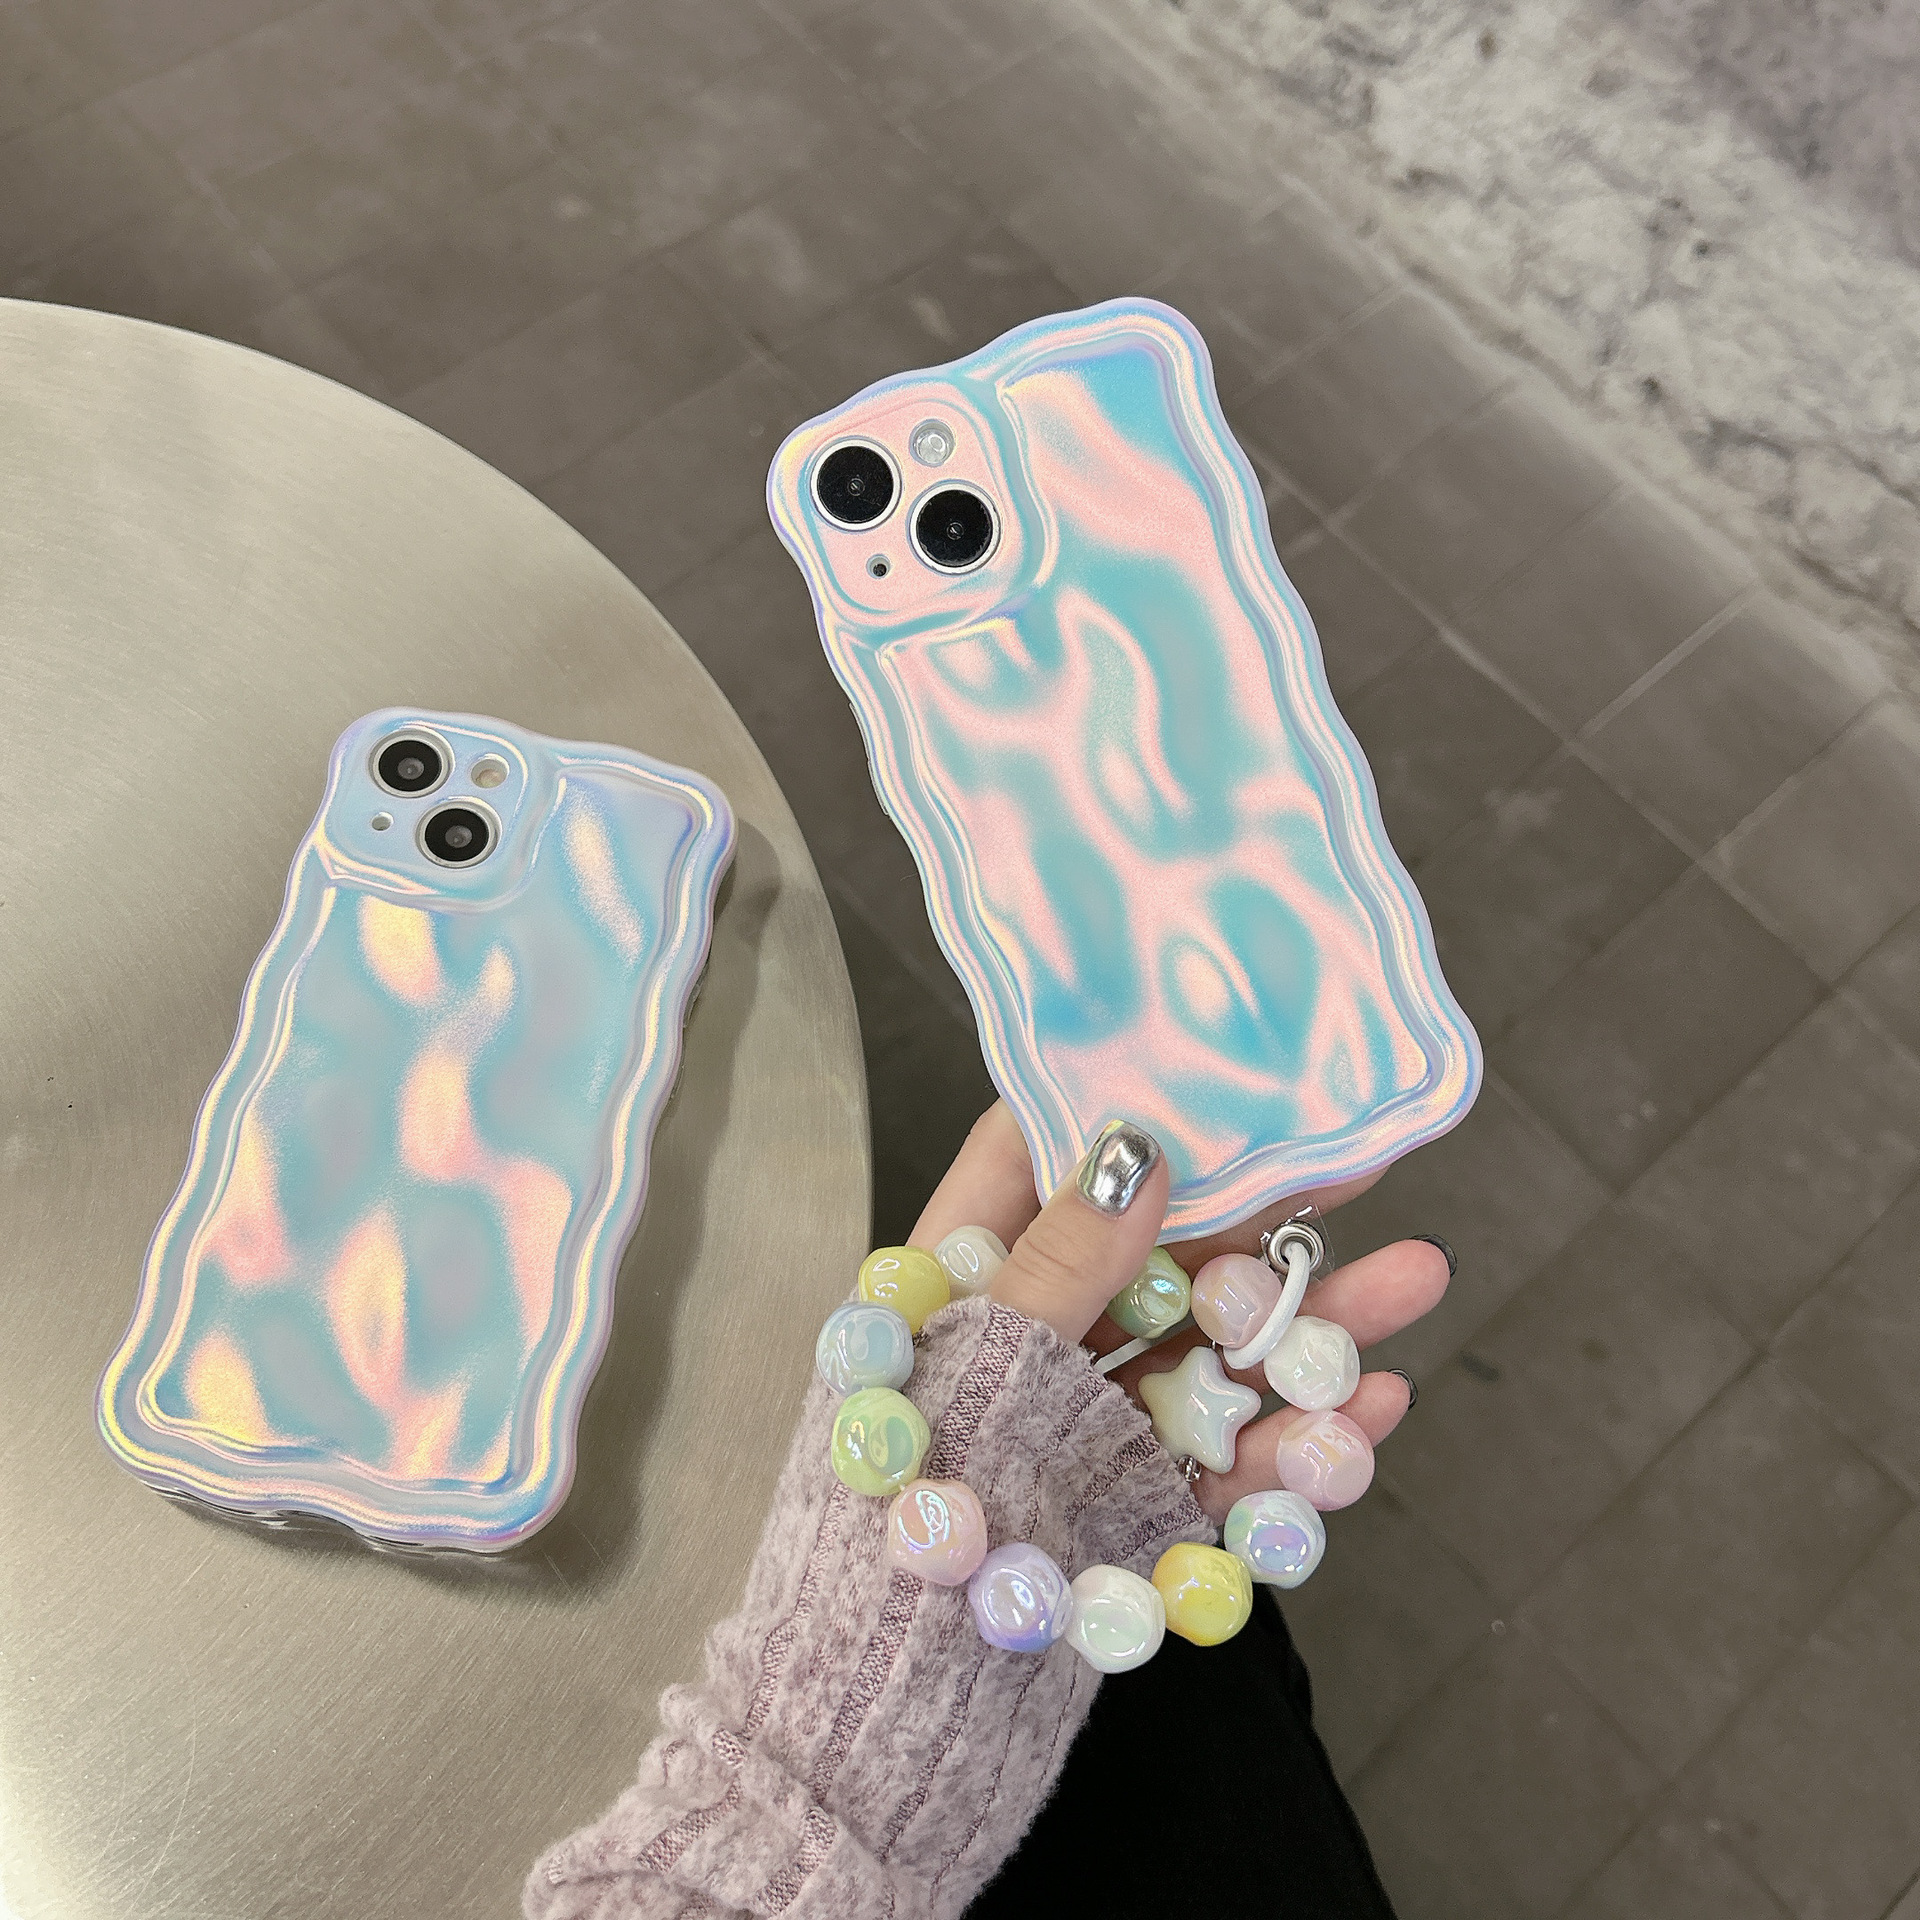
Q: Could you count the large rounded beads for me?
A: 13